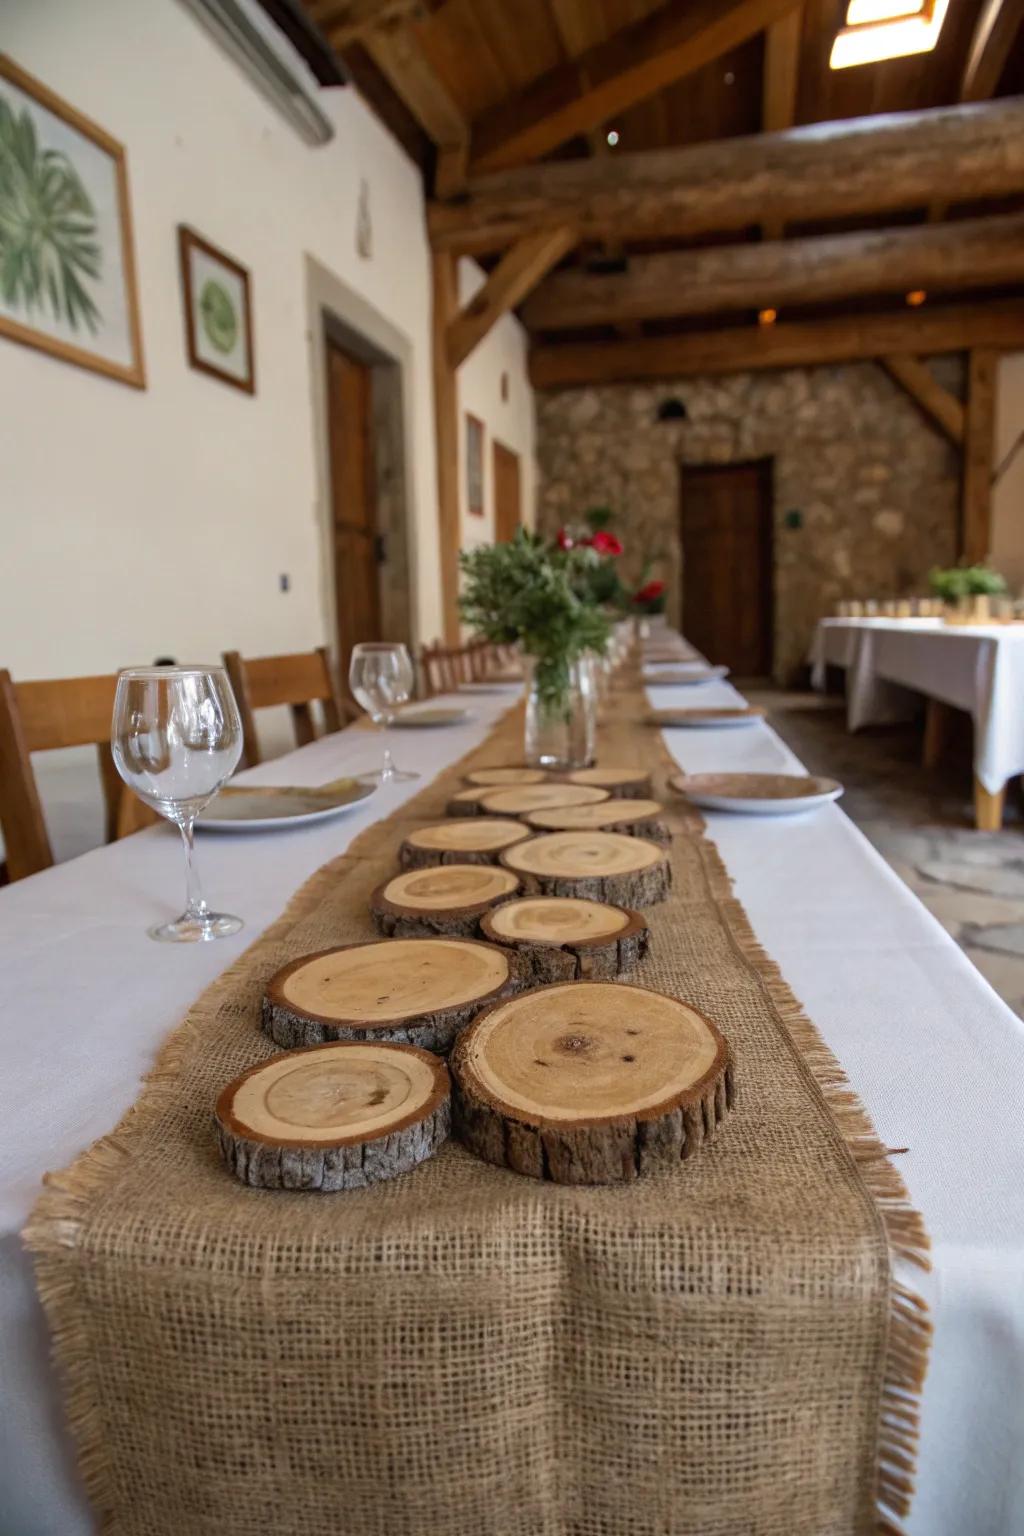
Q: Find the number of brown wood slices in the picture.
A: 12